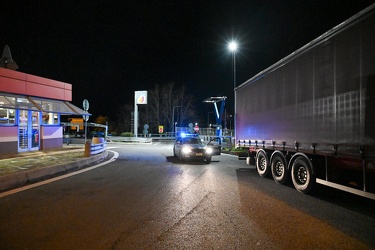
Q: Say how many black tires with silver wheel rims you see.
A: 3